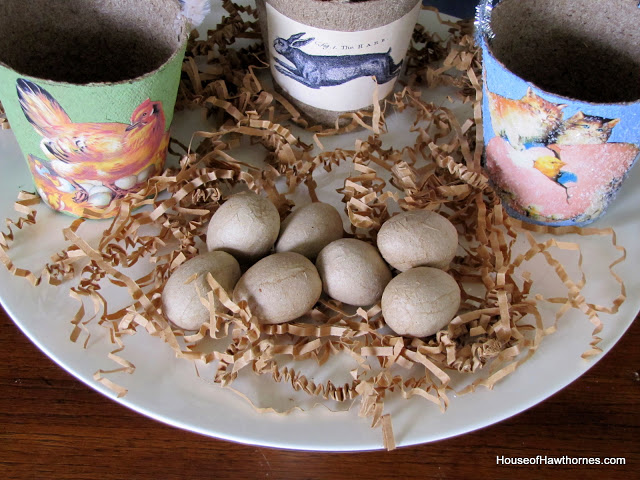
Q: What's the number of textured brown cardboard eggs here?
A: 7